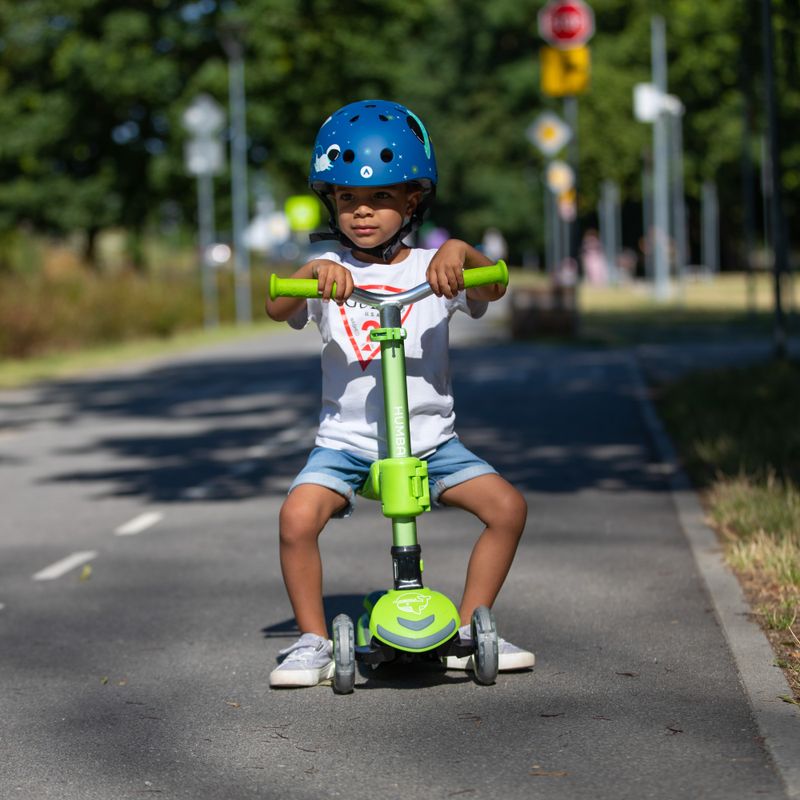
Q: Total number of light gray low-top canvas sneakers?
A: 2